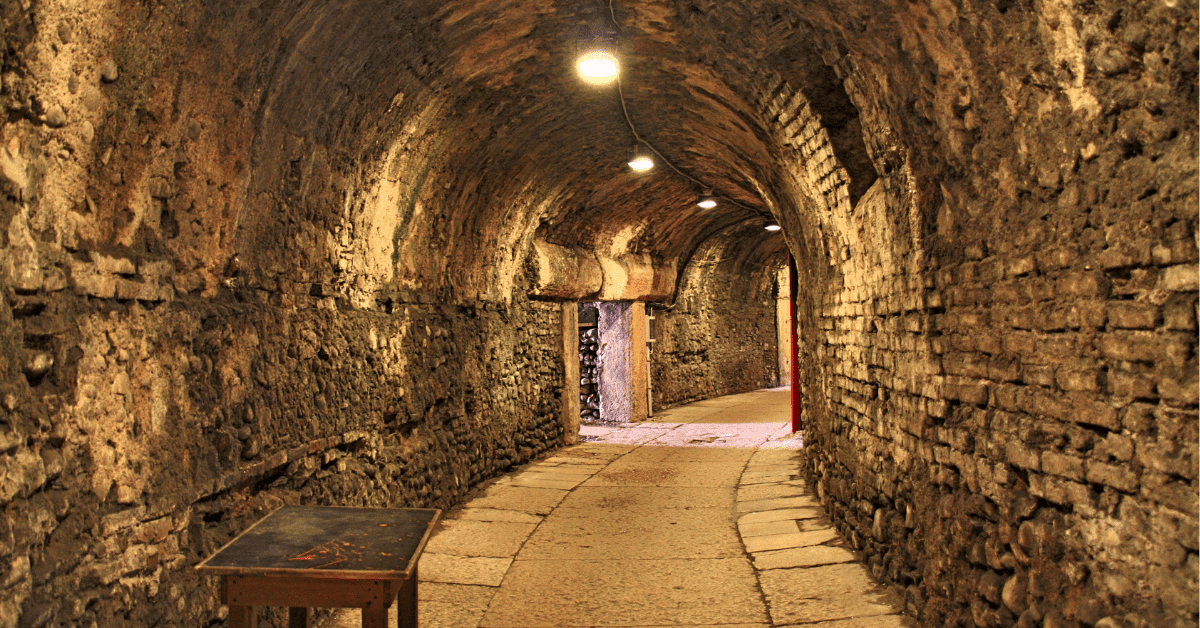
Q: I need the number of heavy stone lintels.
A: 2